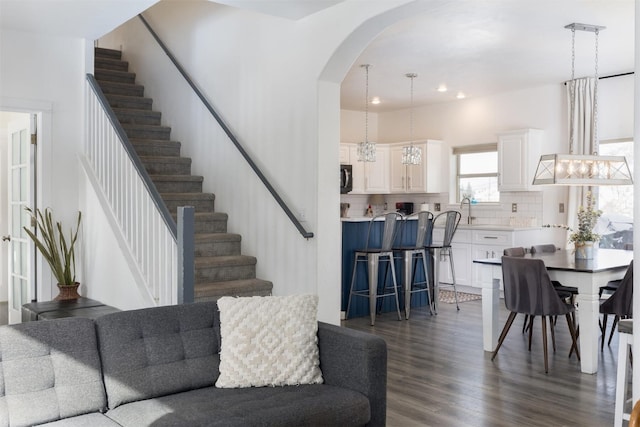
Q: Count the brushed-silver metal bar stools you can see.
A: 3